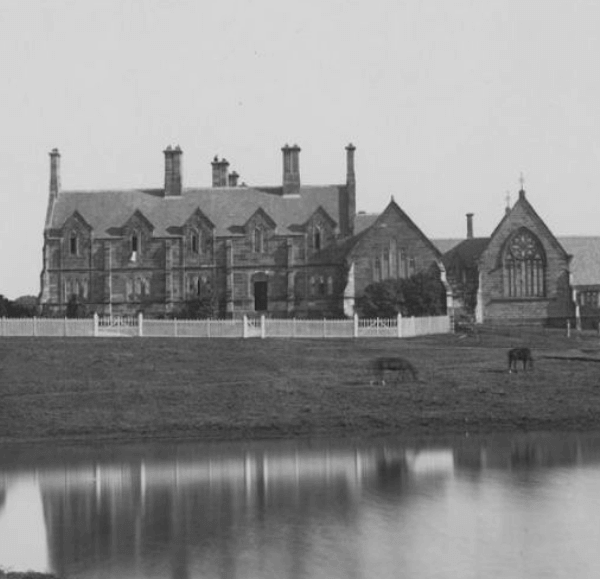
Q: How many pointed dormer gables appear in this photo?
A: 5